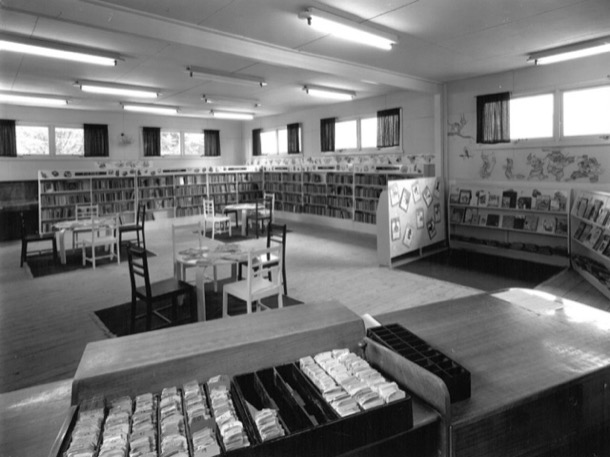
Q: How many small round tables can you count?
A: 3